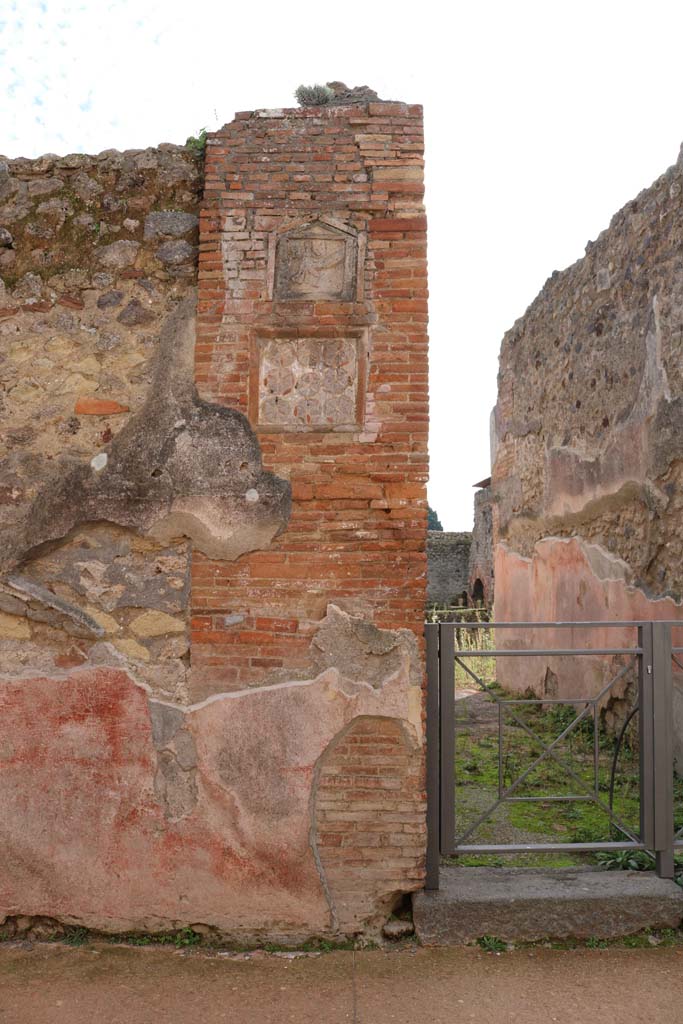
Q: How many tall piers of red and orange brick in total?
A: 1